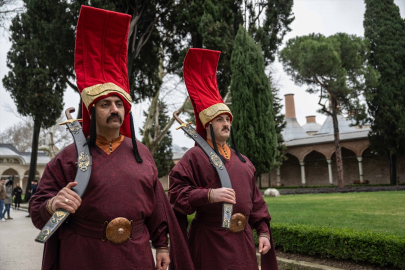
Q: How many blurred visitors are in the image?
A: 4